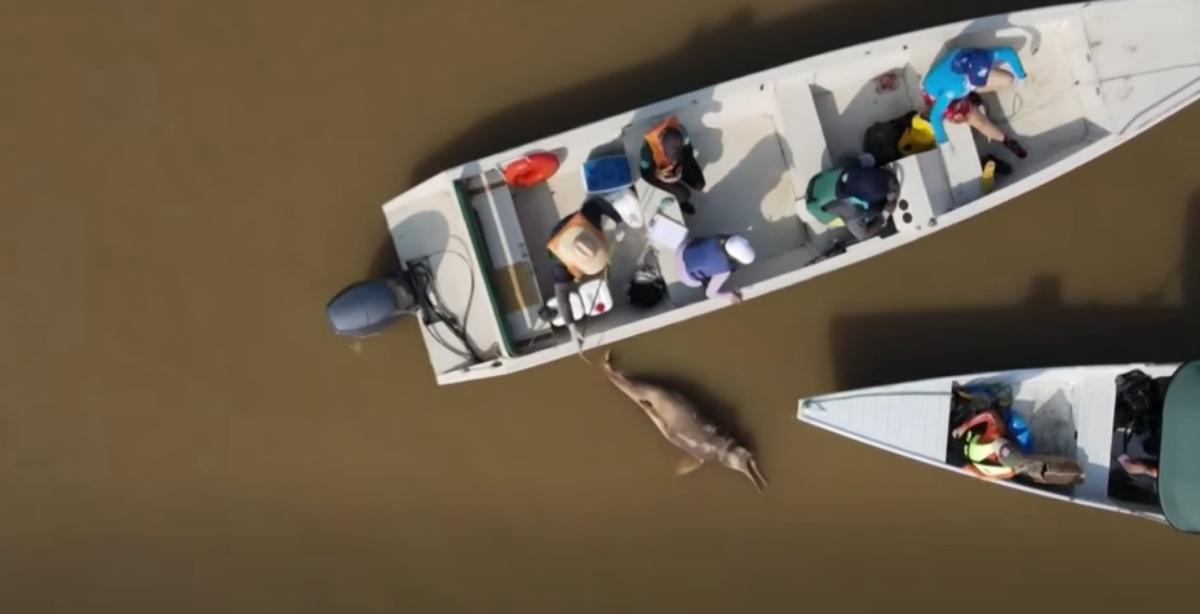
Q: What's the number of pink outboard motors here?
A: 0